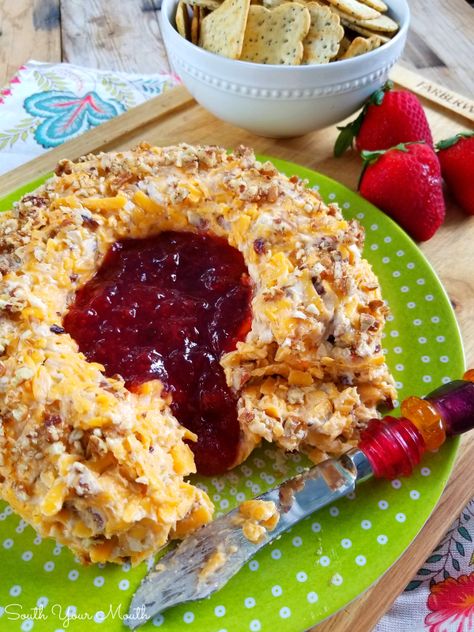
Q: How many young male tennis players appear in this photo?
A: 0